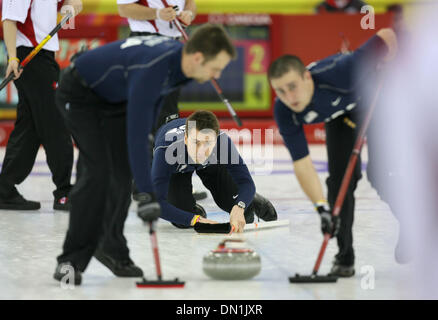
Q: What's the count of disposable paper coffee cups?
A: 0